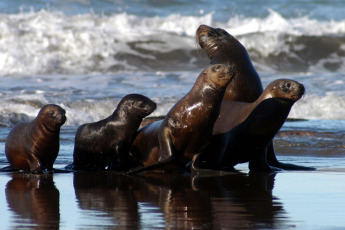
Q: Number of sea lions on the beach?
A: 5